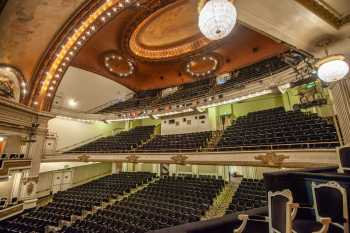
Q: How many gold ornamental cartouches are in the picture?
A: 4